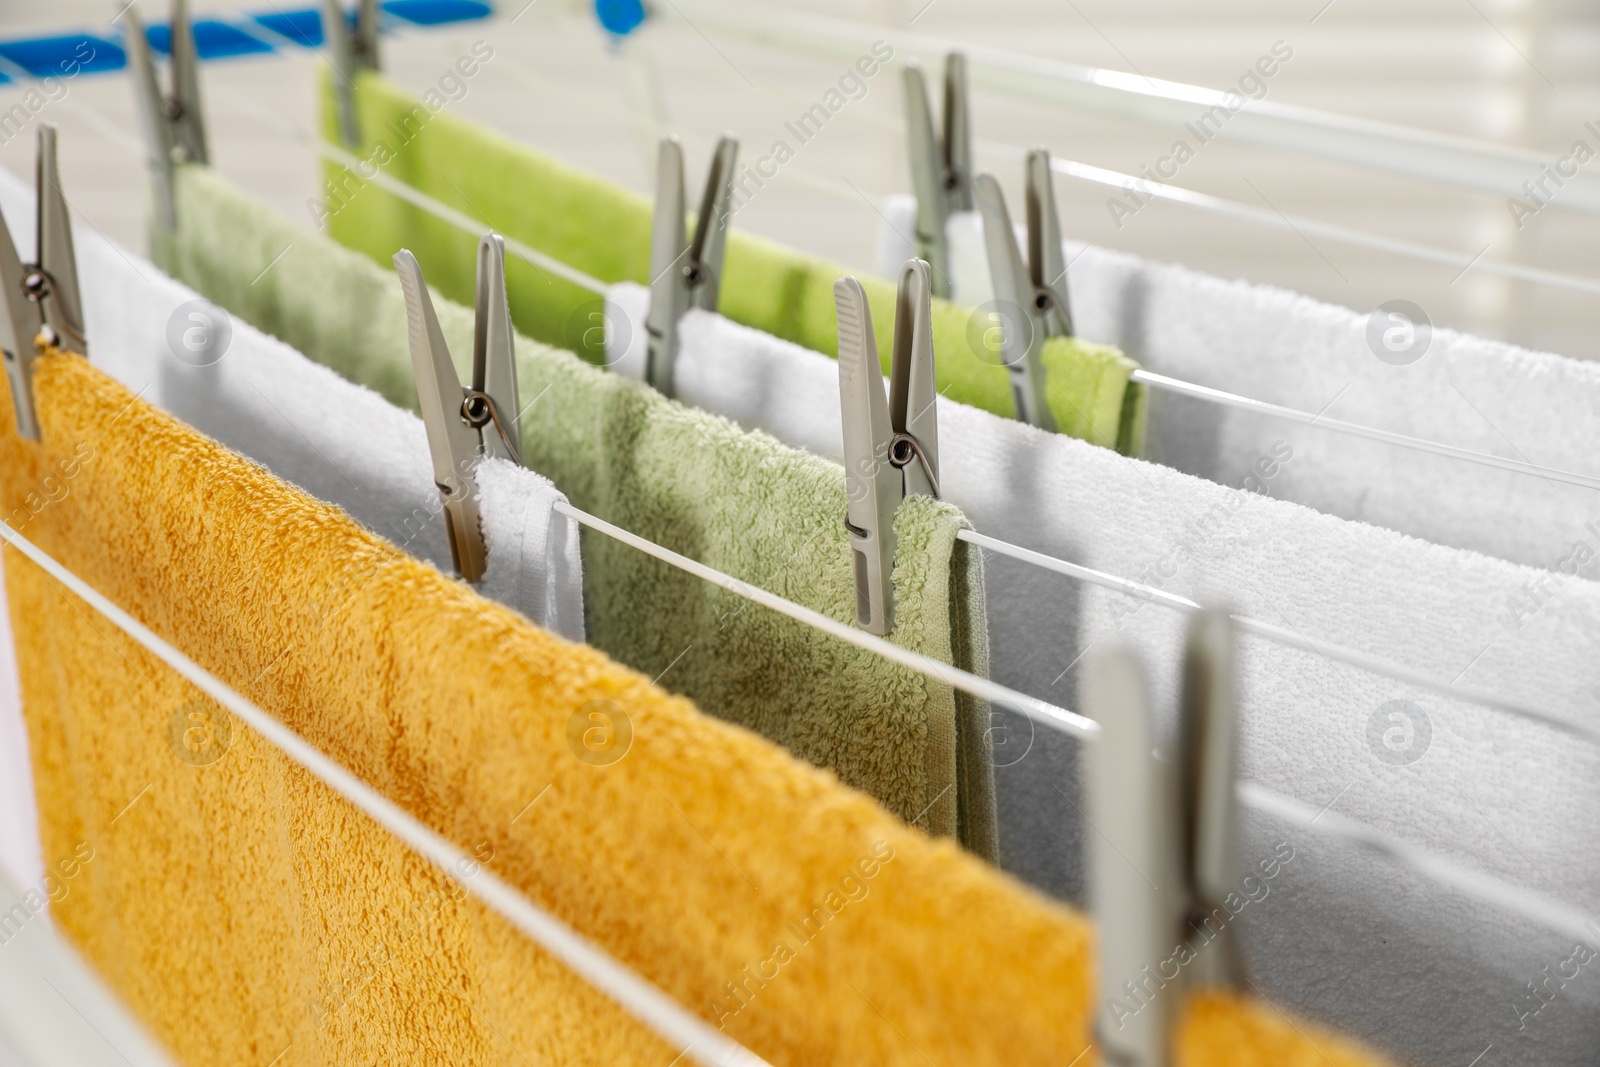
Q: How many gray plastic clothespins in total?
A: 9